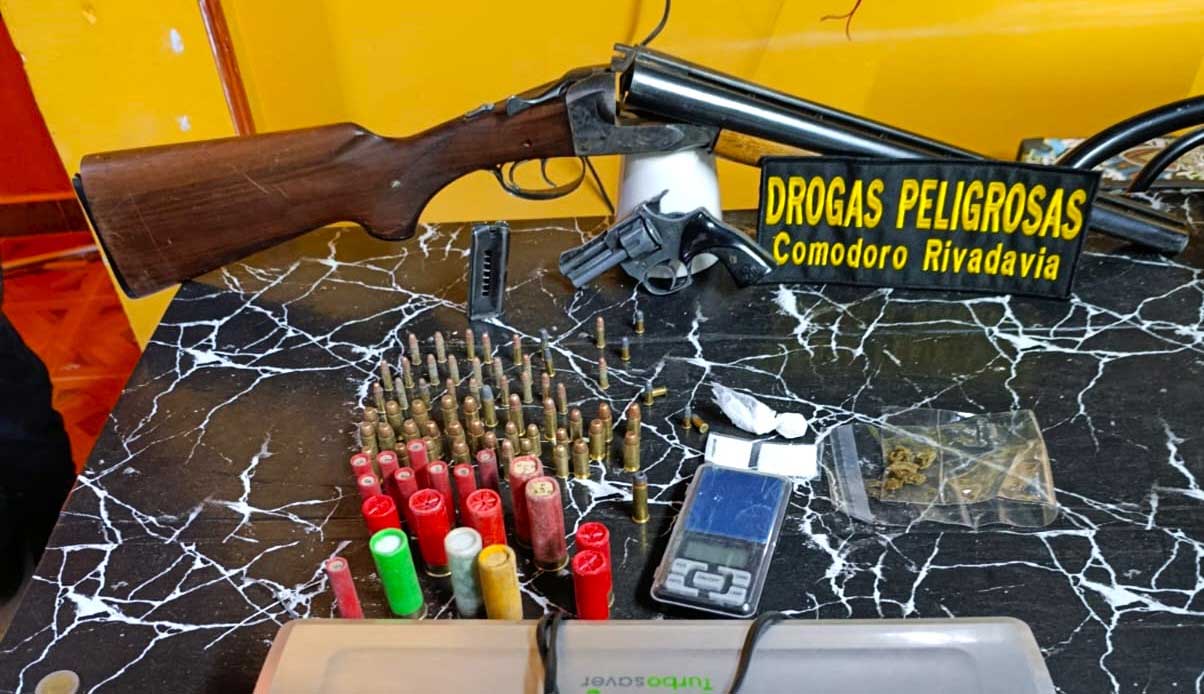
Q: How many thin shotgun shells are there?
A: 9